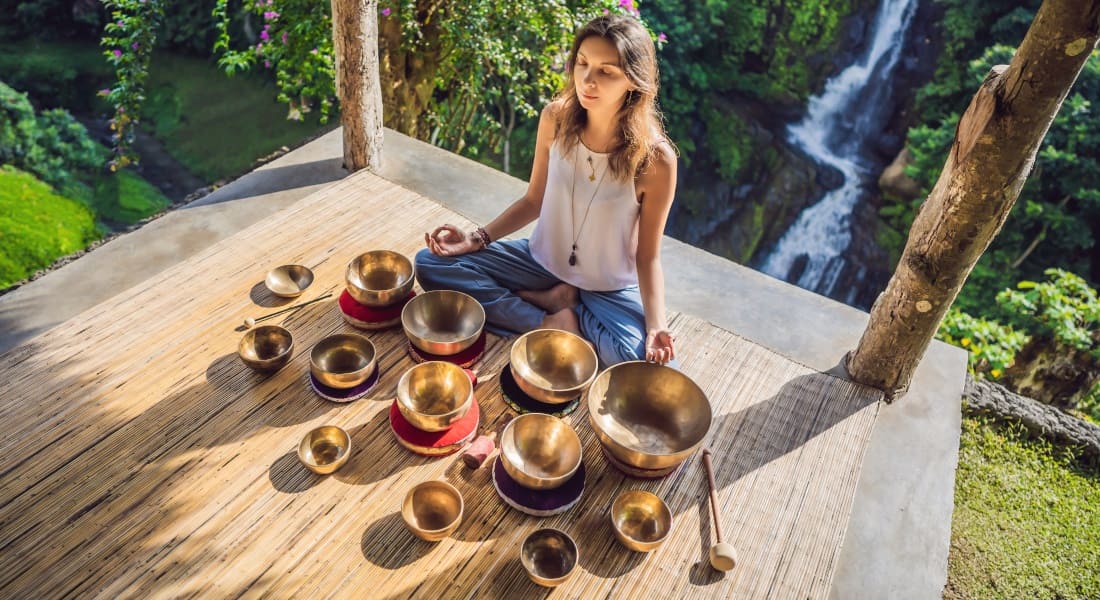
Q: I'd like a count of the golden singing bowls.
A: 13